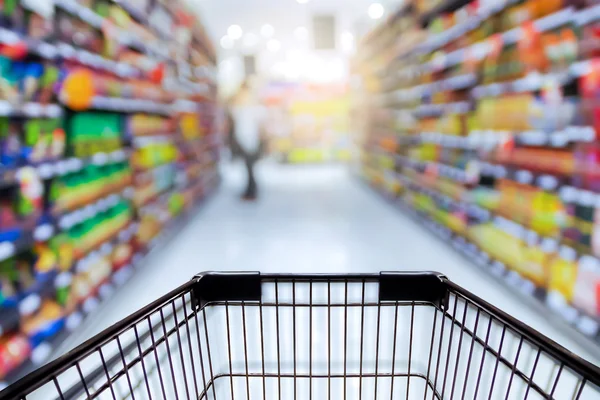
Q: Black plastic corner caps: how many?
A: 2